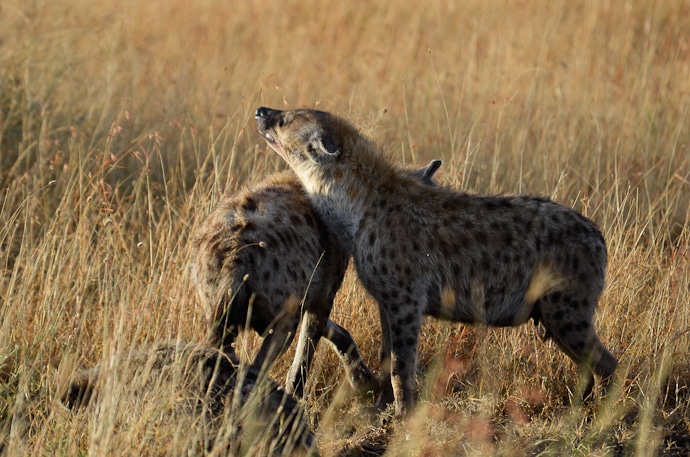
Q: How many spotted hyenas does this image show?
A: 3